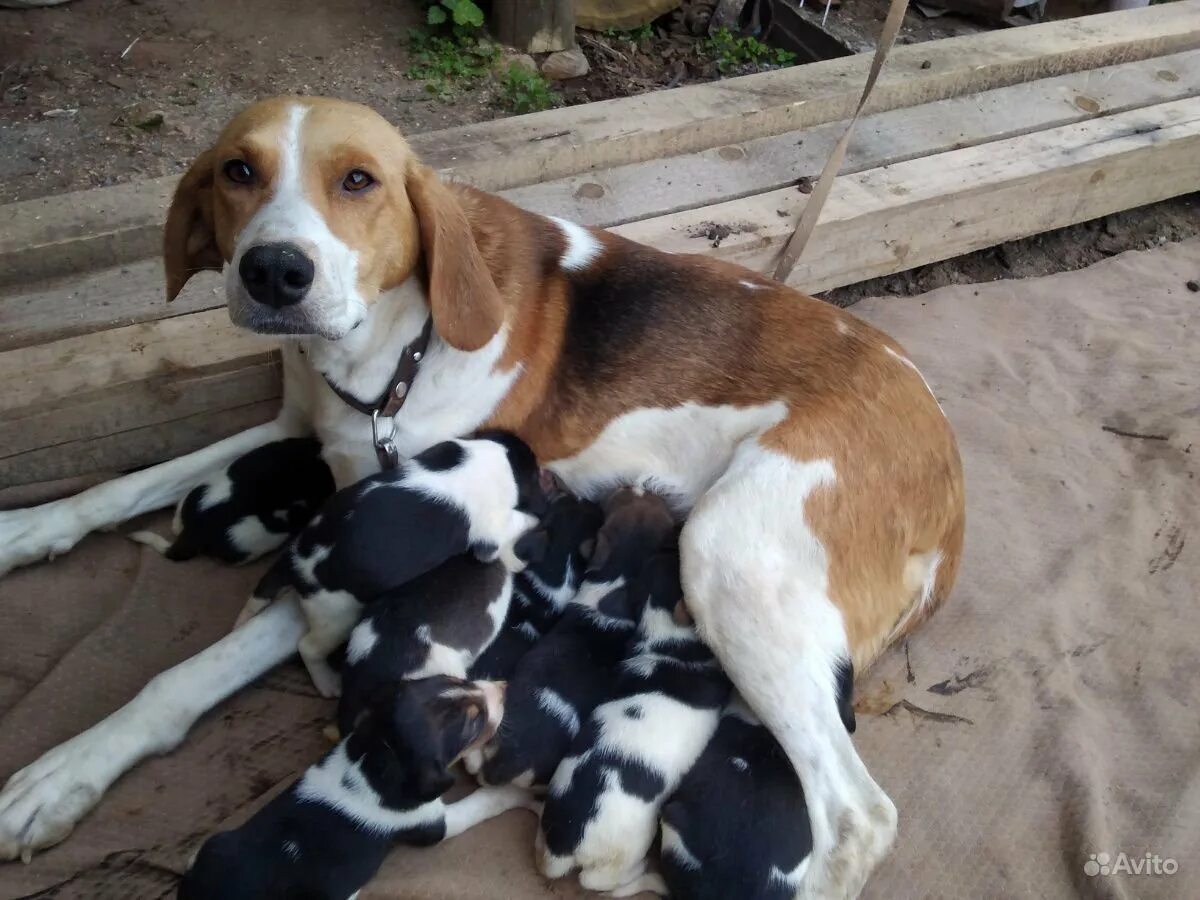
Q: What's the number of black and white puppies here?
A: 8